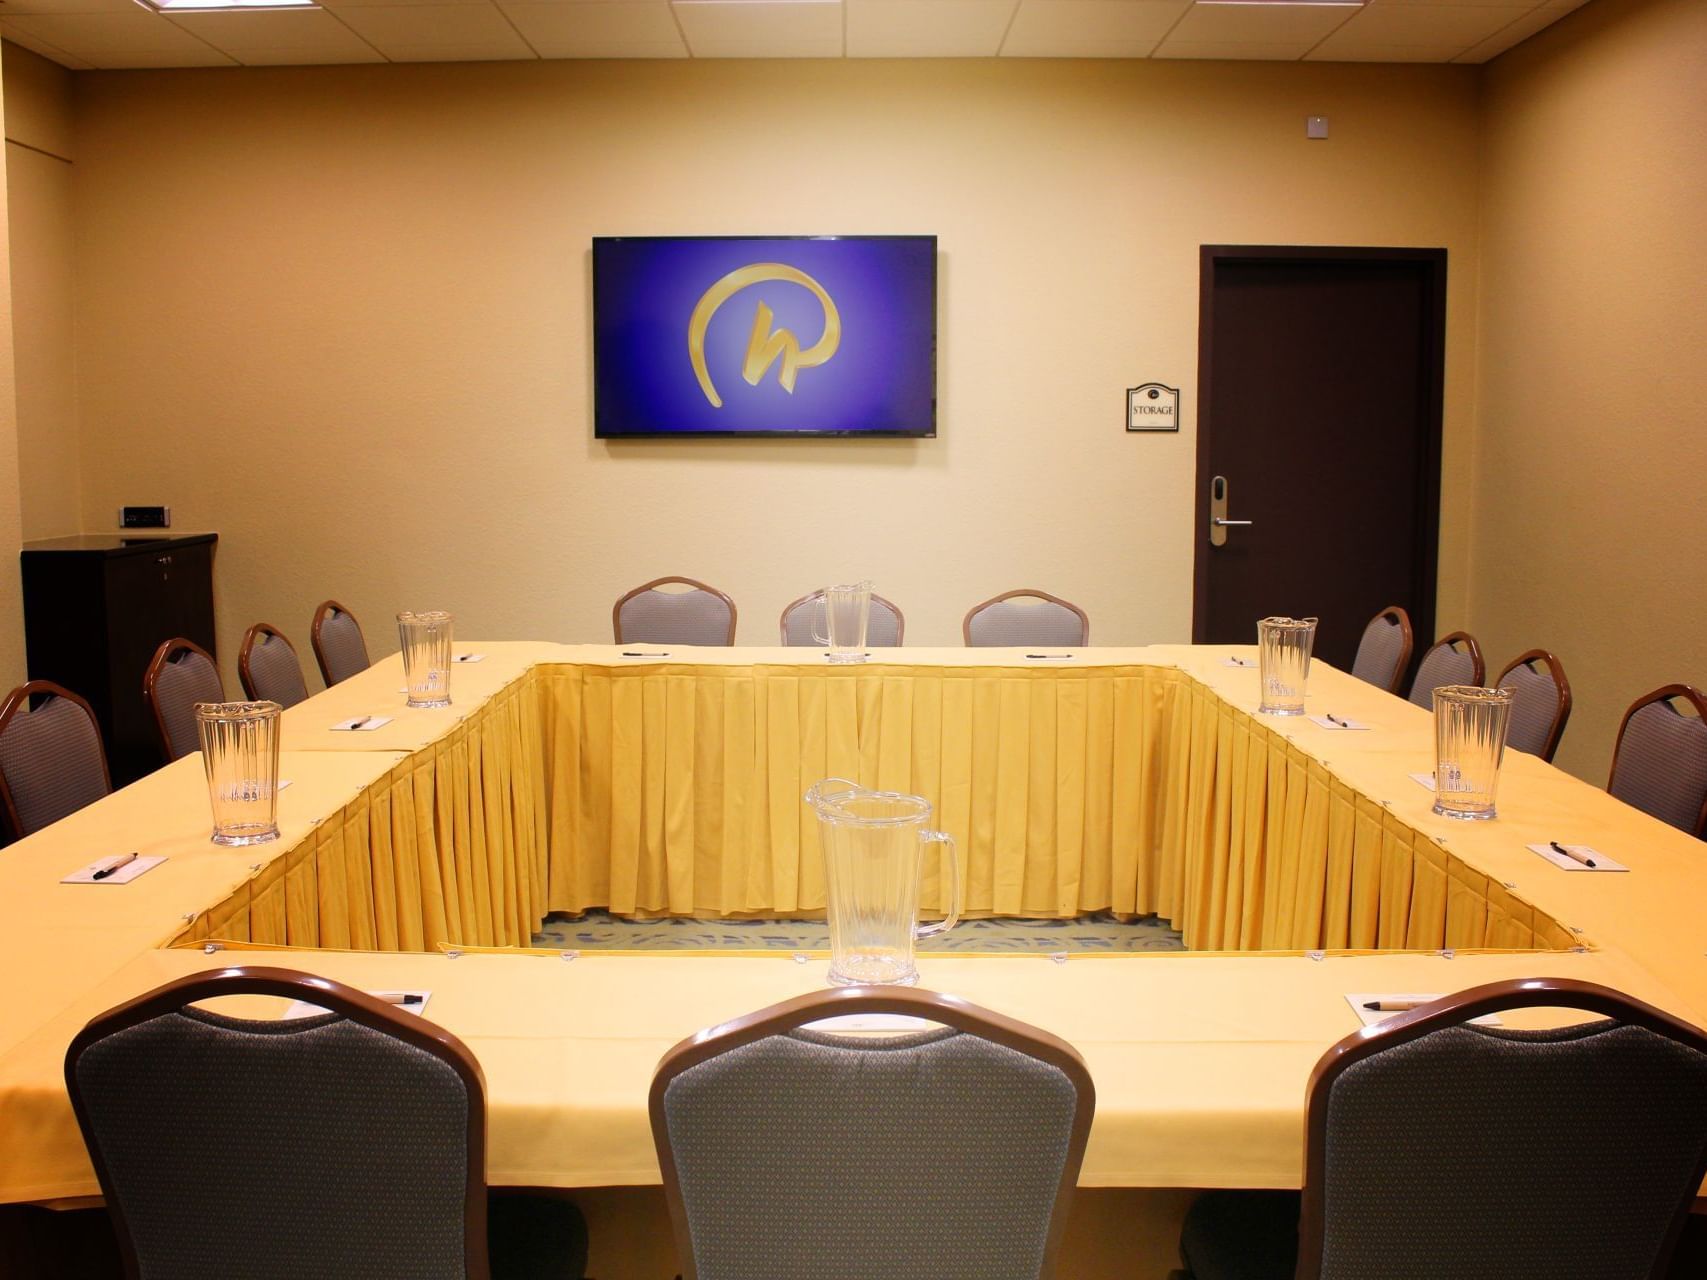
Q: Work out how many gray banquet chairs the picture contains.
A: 14